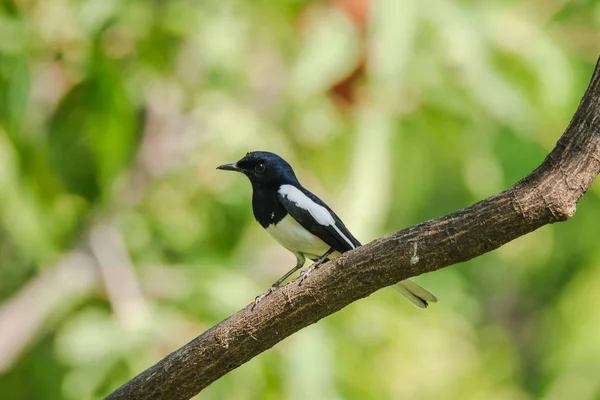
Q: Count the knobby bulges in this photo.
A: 1